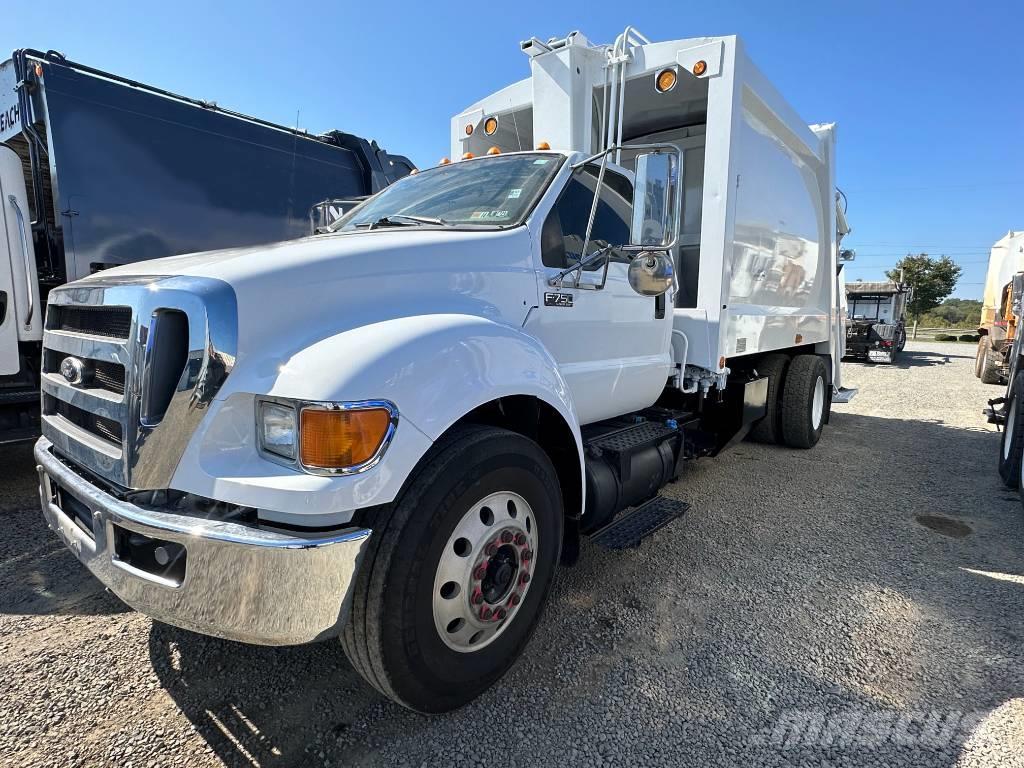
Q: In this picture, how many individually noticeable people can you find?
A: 0